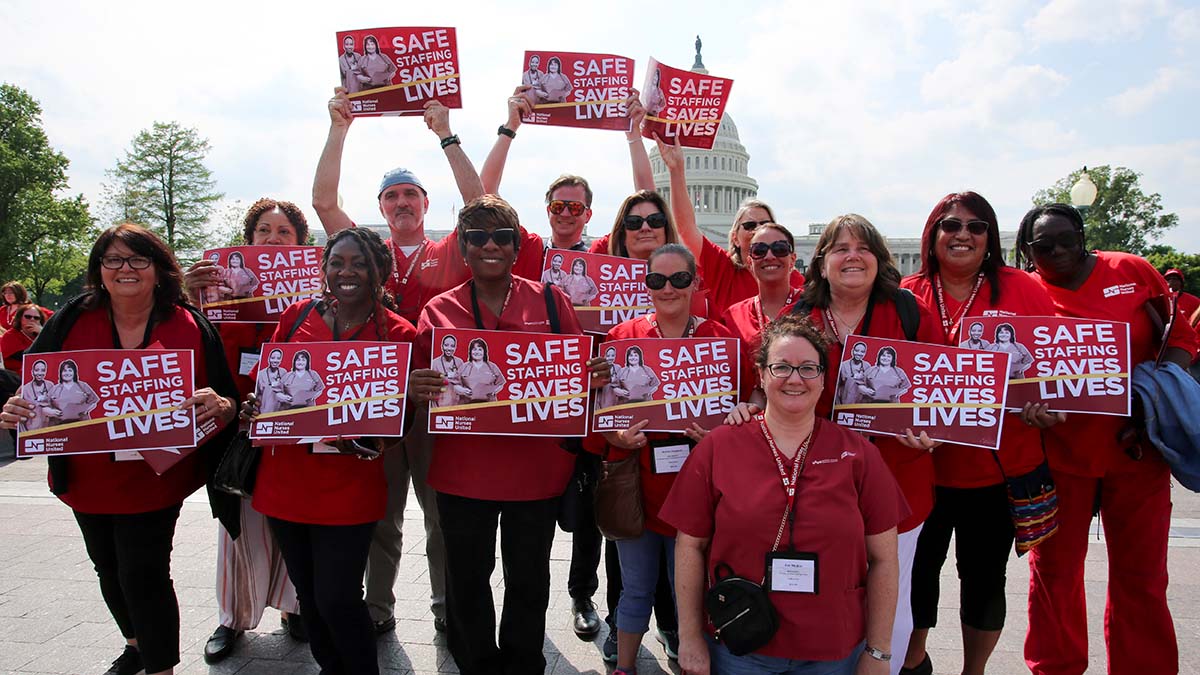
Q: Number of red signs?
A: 11